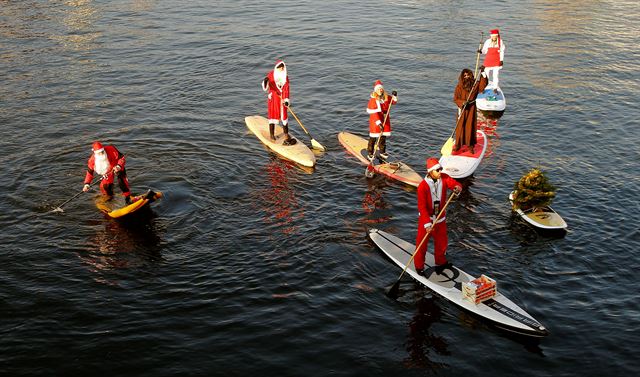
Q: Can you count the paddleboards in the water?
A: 7